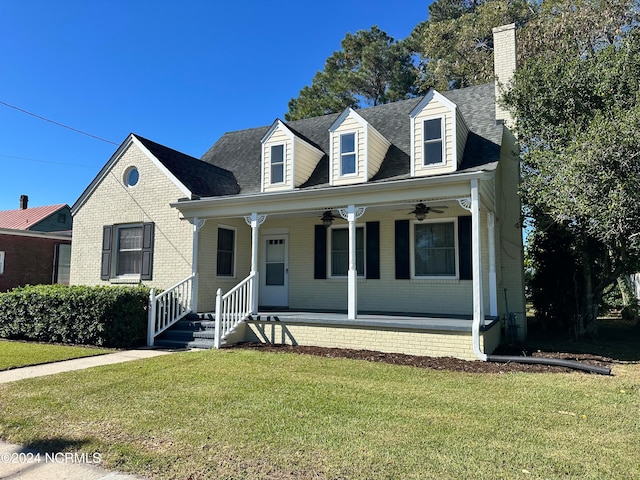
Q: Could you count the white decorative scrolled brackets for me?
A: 6